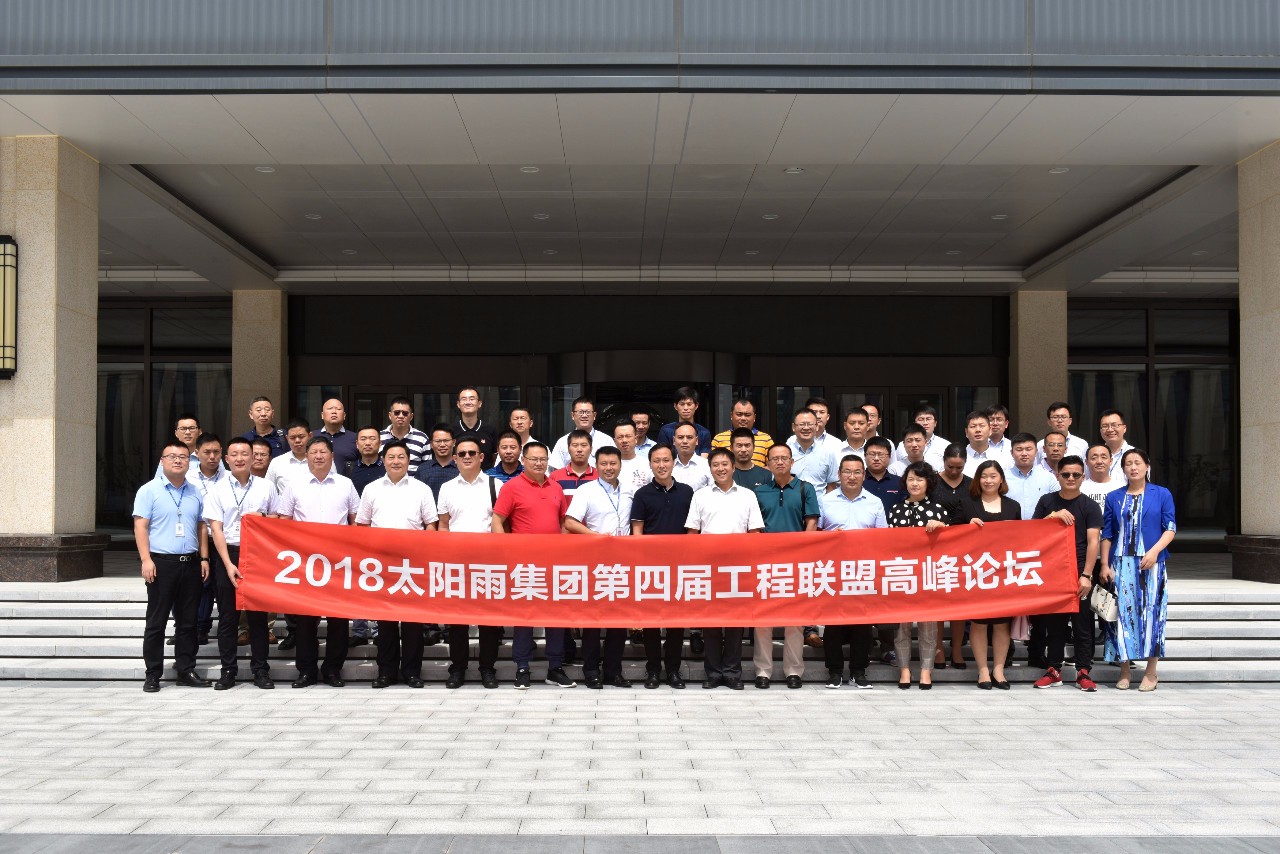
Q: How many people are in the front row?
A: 15